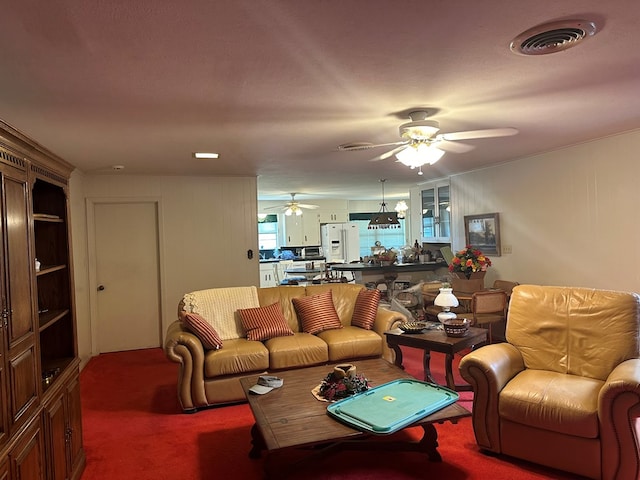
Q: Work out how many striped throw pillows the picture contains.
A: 4